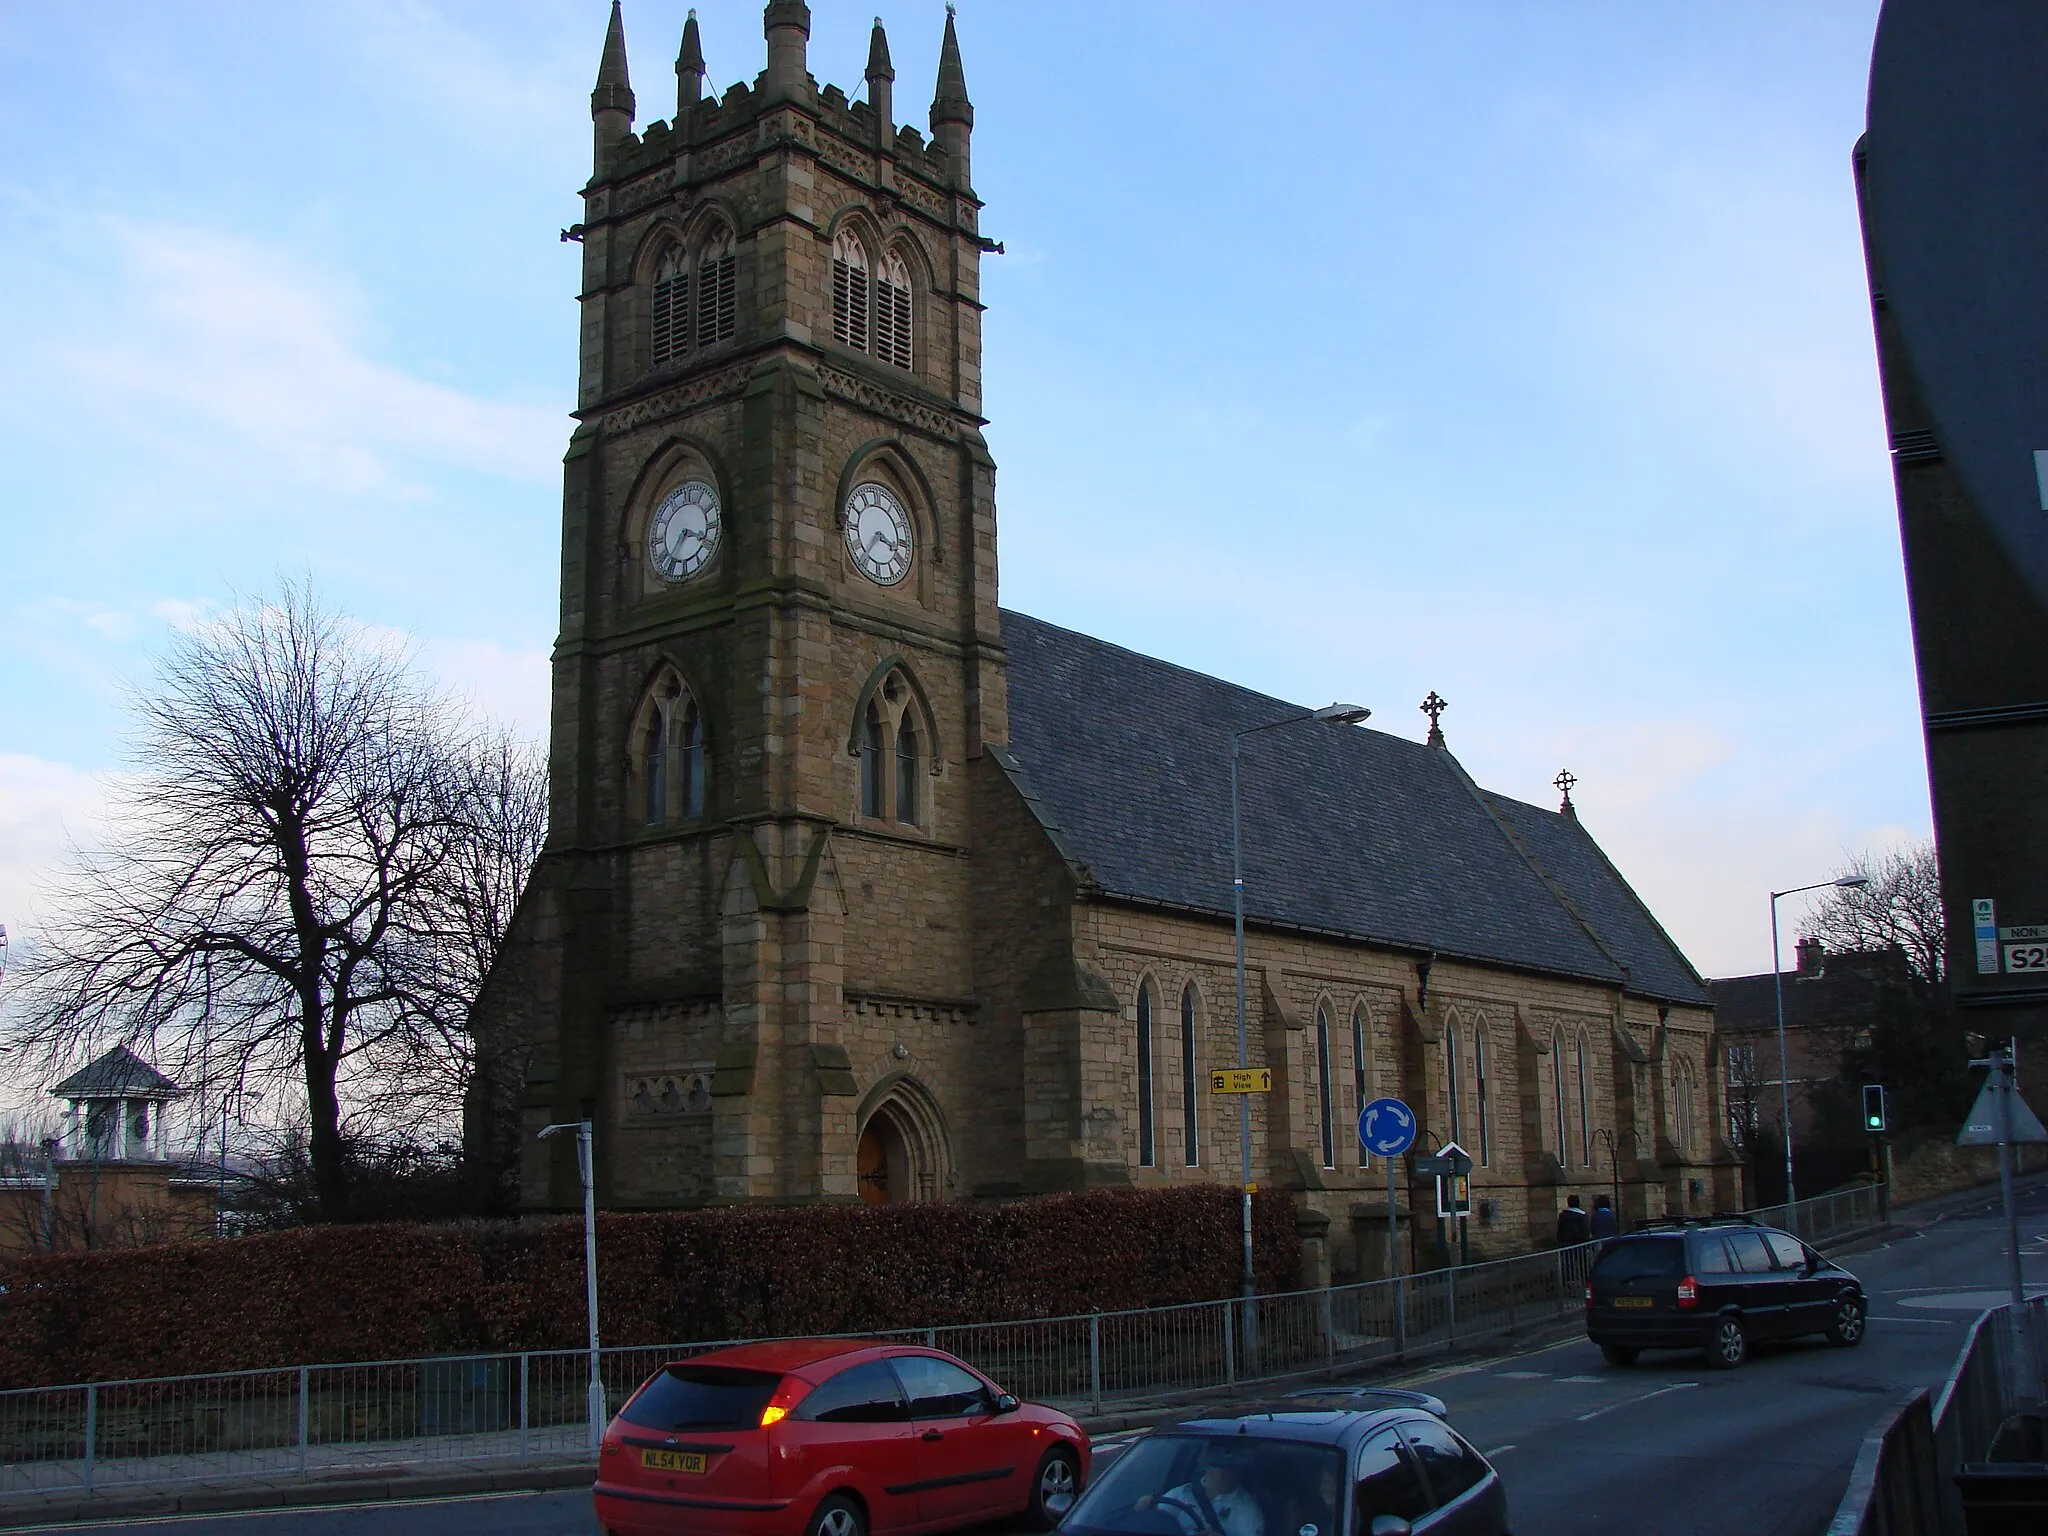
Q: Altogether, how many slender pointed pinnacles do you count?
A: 5